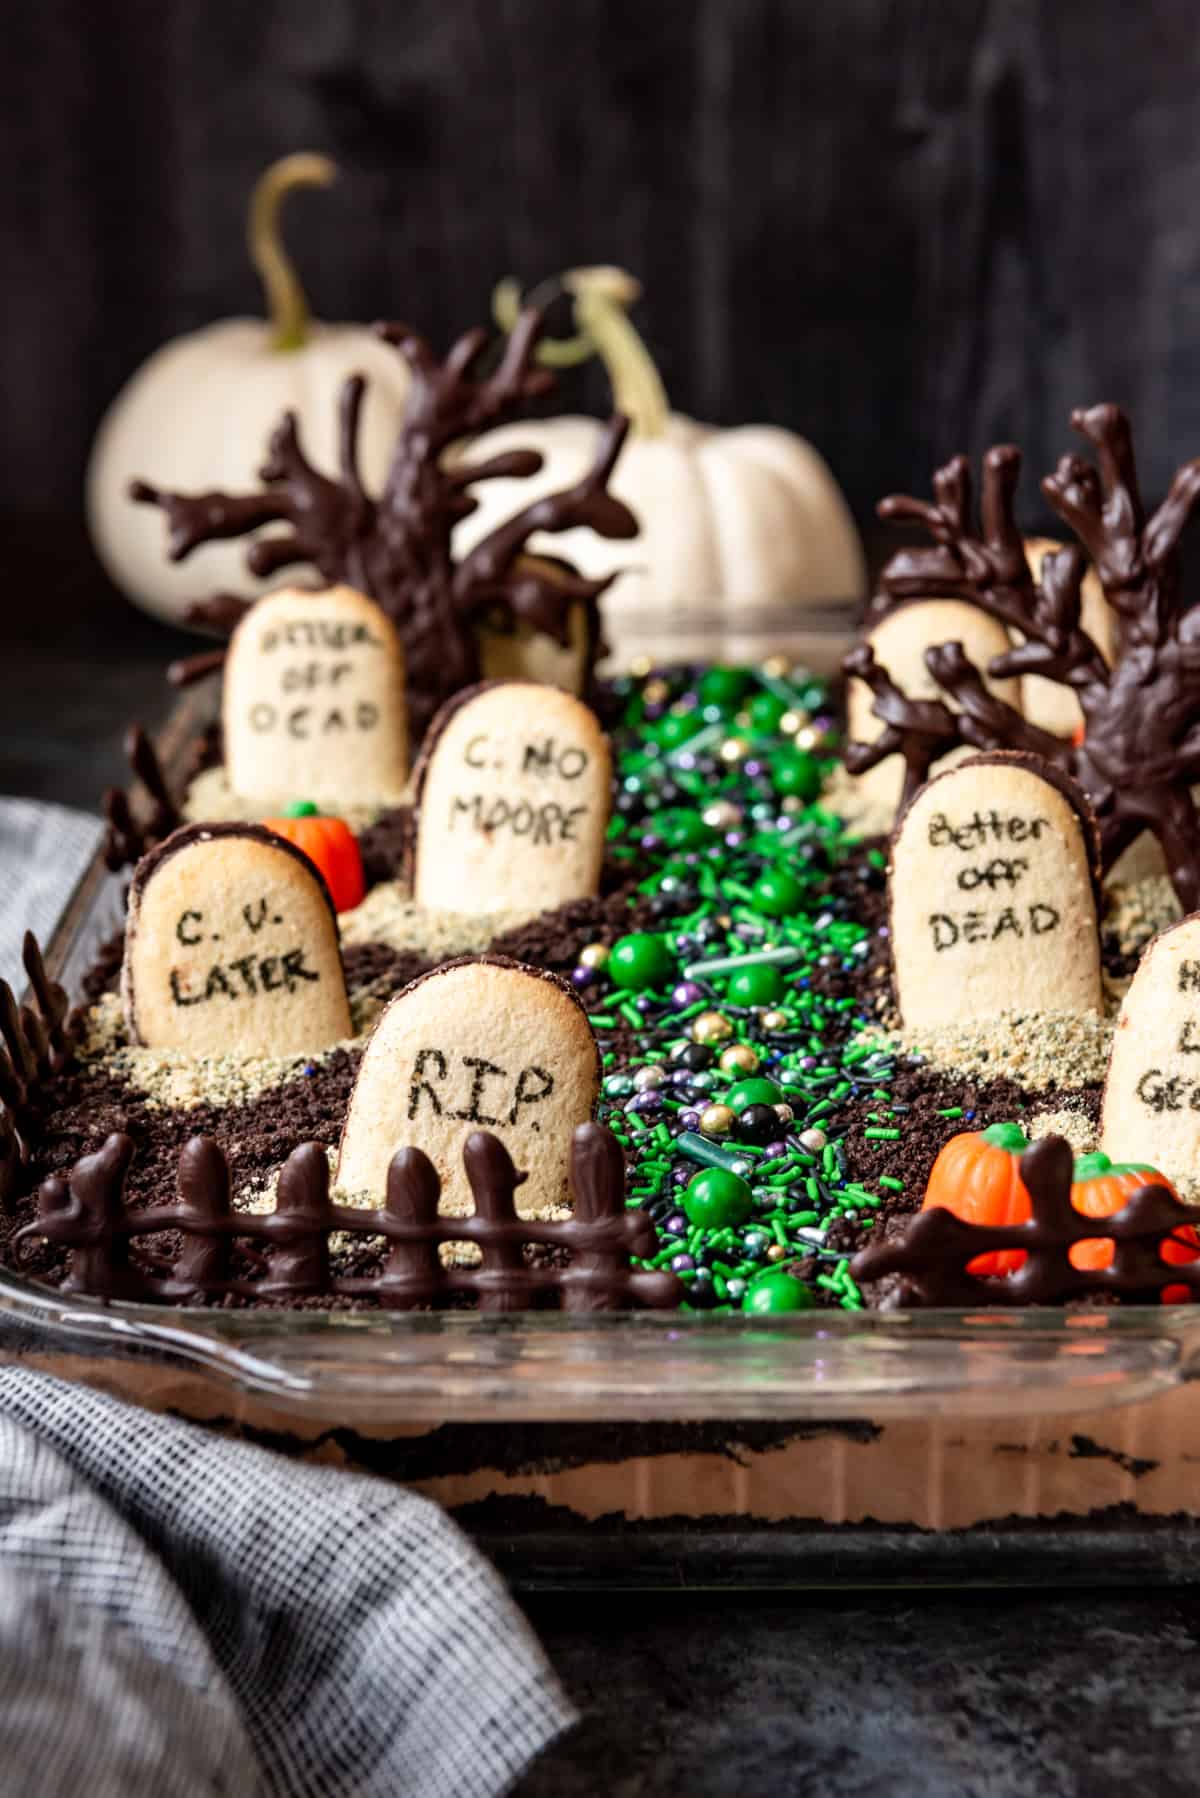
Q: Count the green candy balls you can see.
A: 11